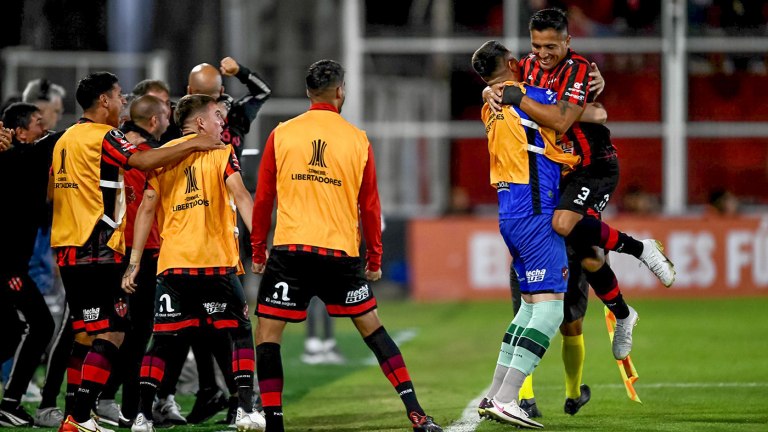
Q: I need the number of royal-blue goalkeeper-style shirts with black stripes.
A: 1